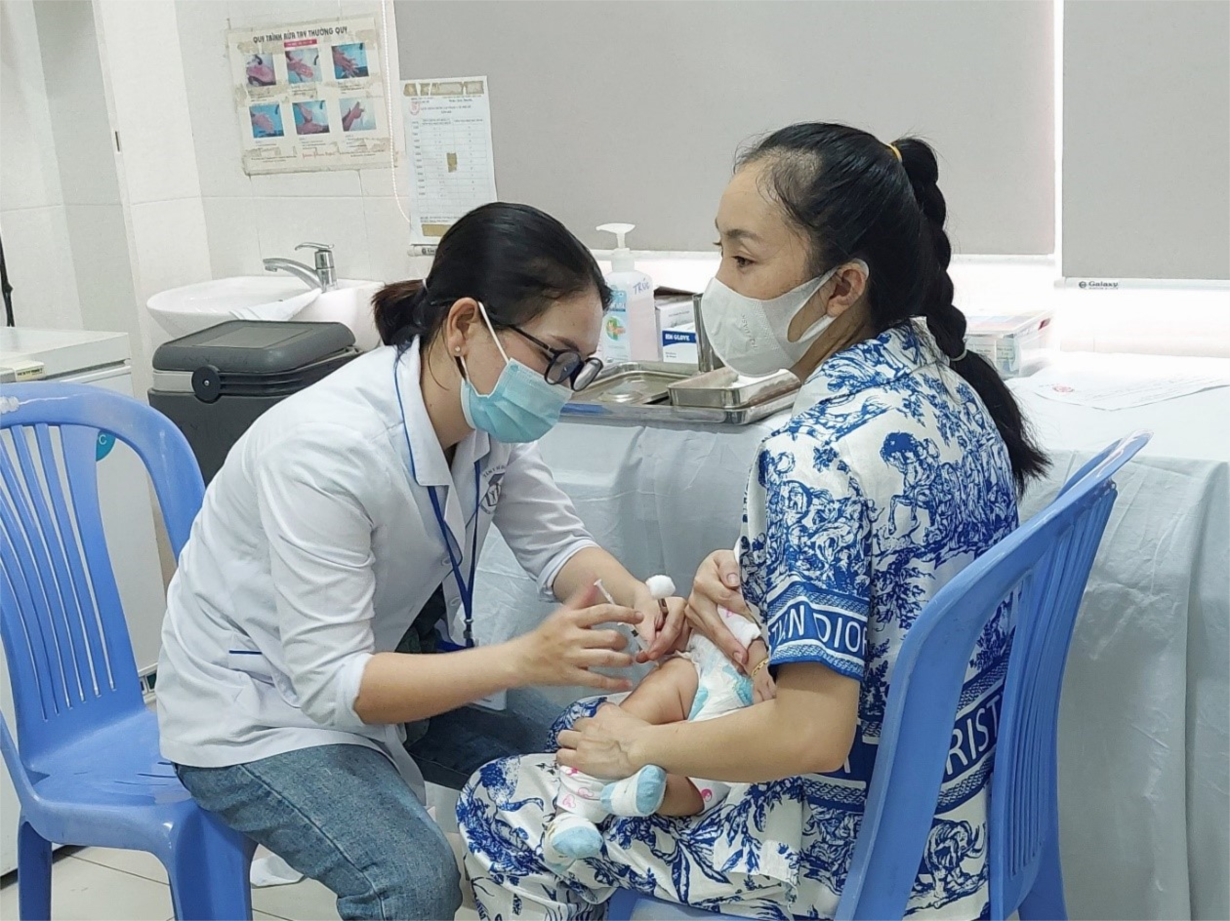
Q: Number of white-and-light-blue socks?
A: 2